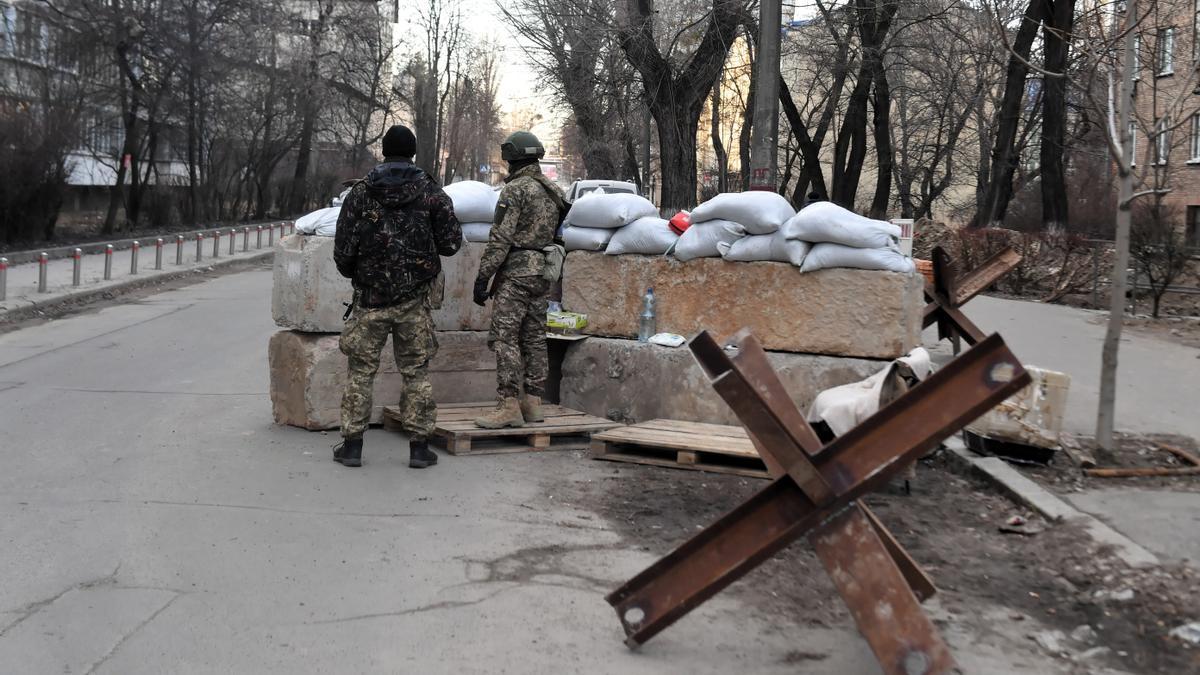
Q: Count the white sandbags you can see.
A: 11